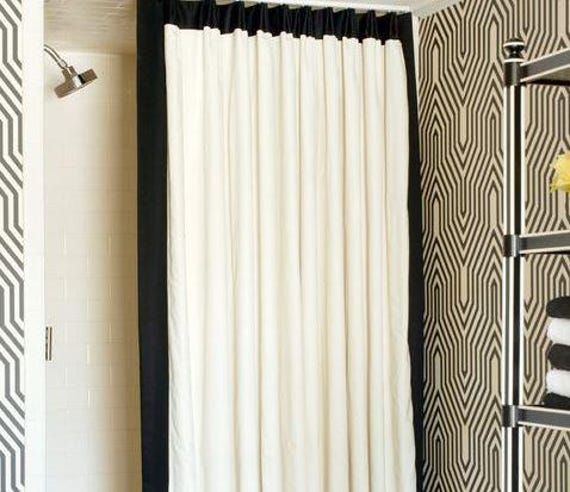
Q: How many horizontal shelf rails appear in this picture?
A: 3